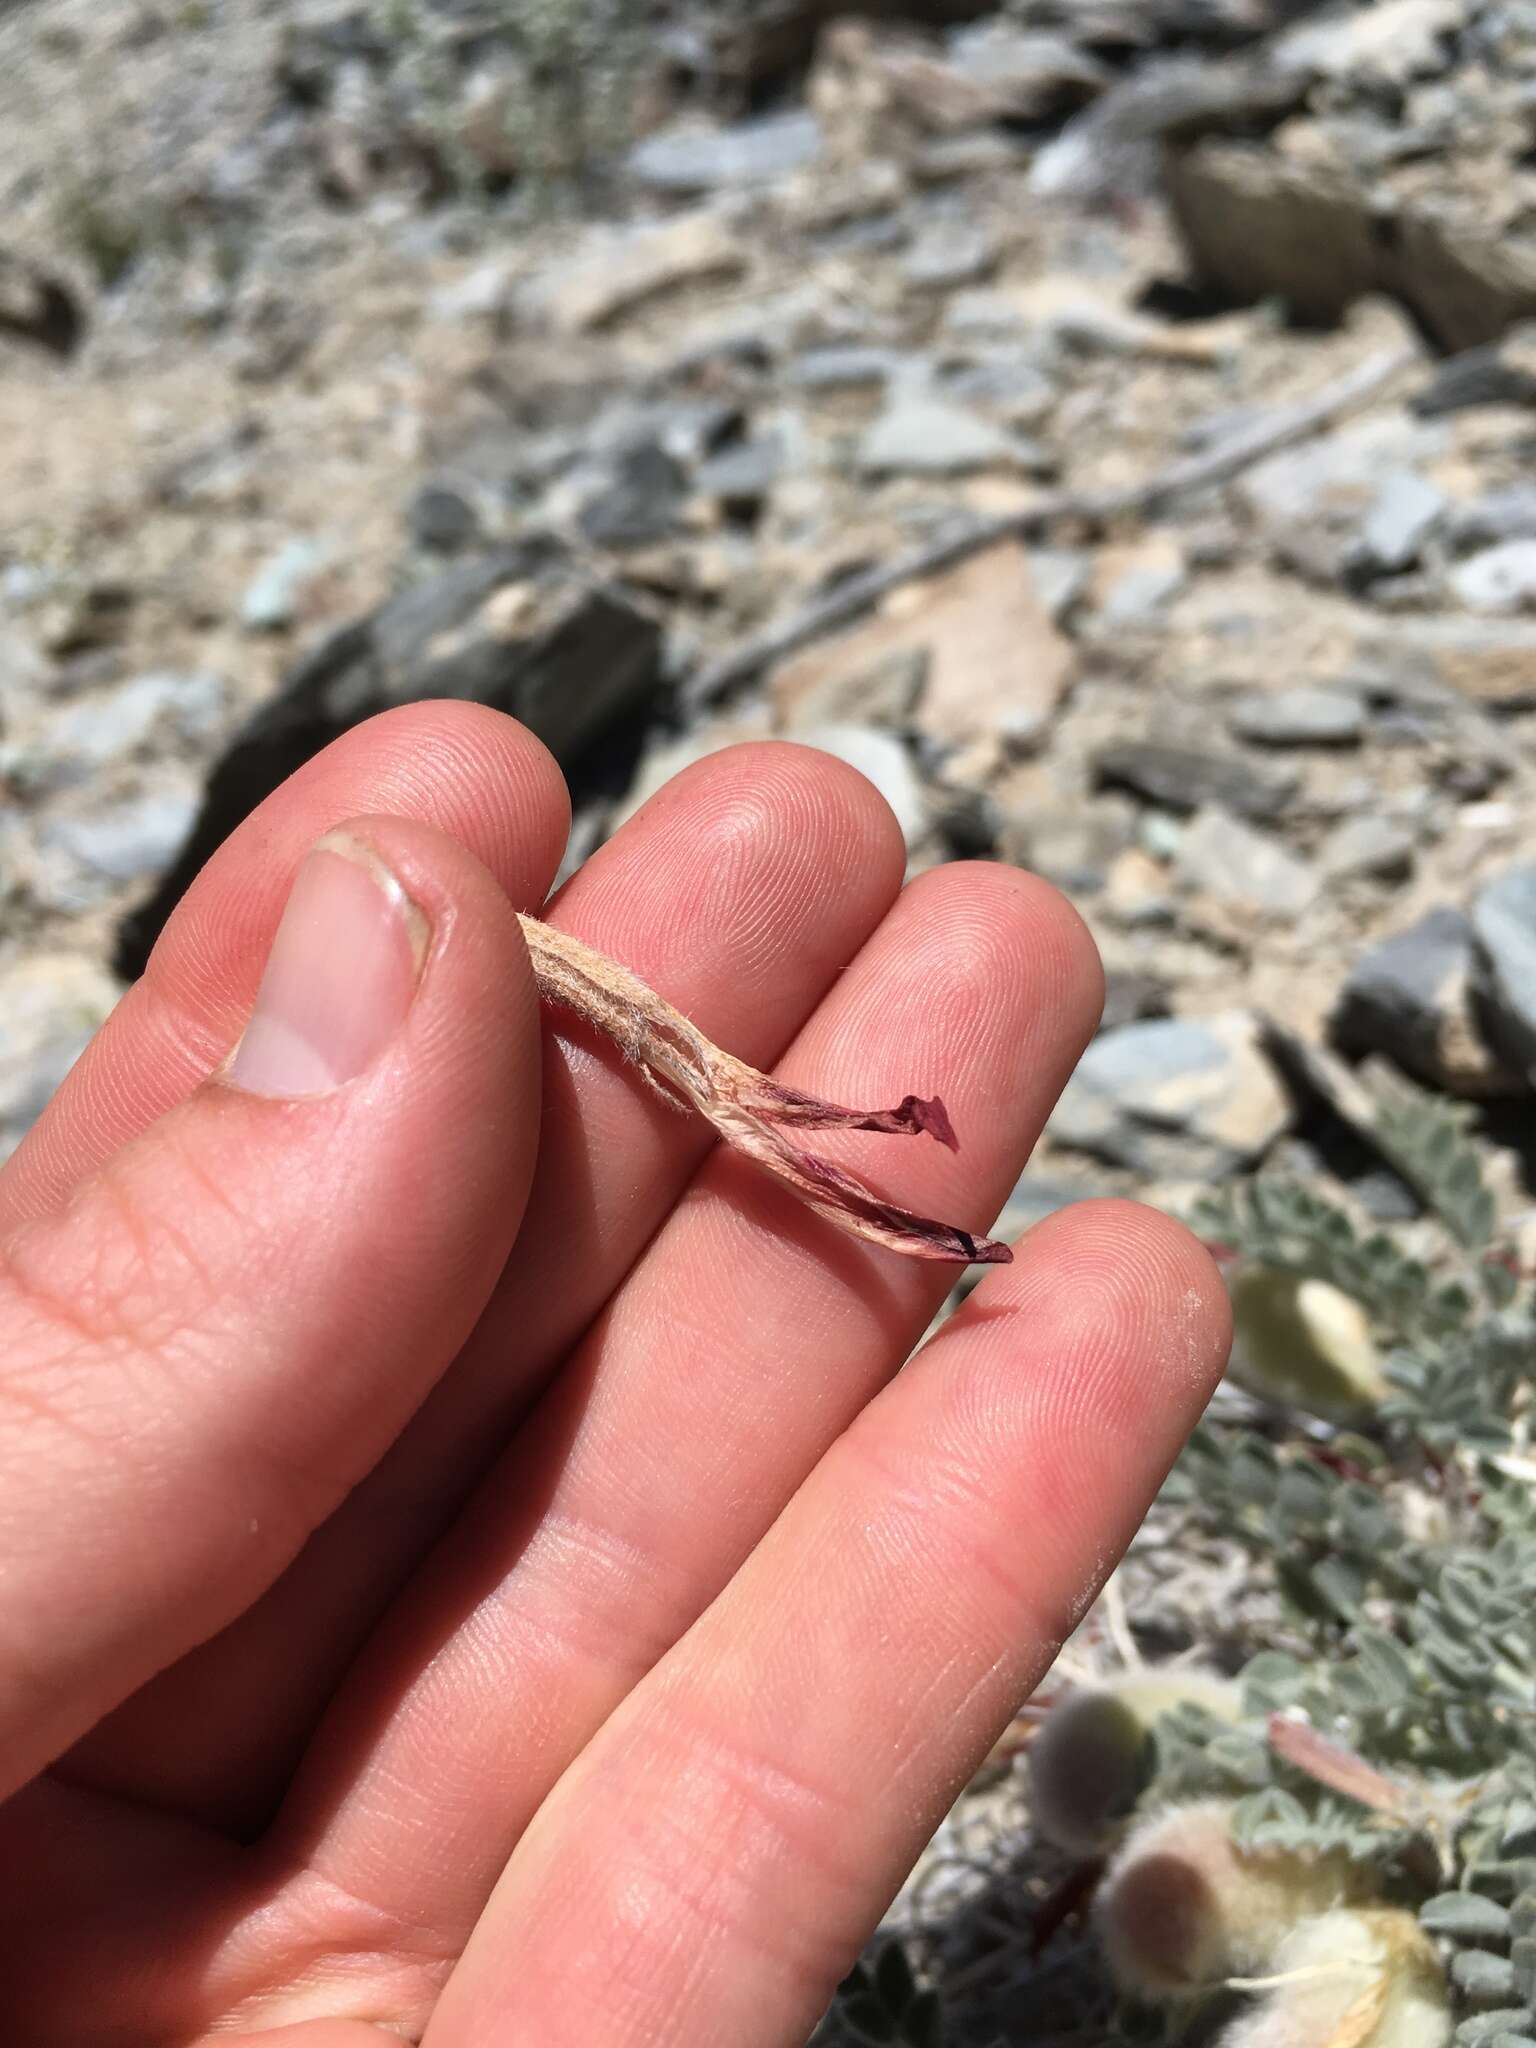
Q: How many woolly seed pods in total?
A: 4